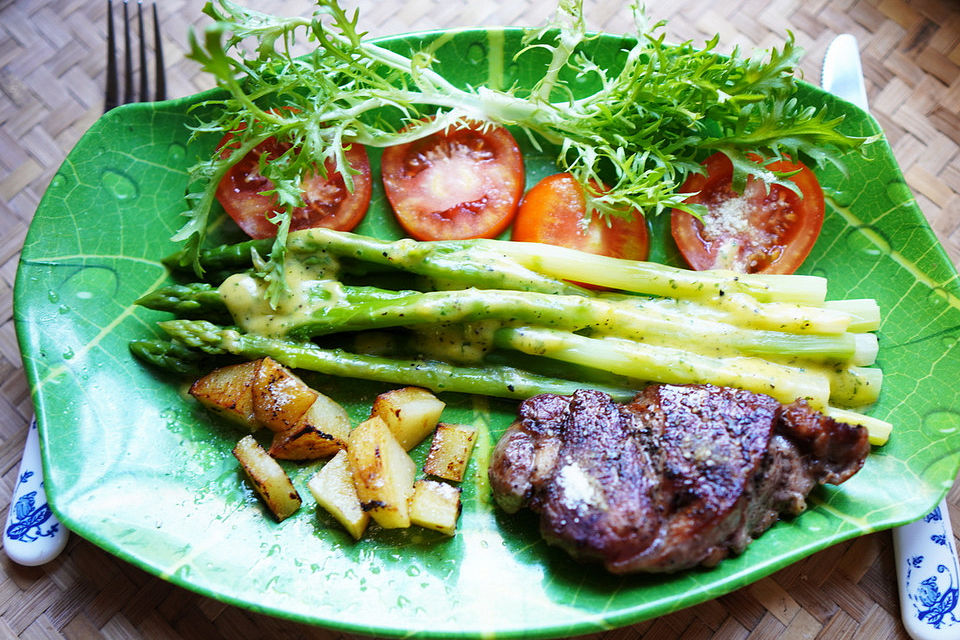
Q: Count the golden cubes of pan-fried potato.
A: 9